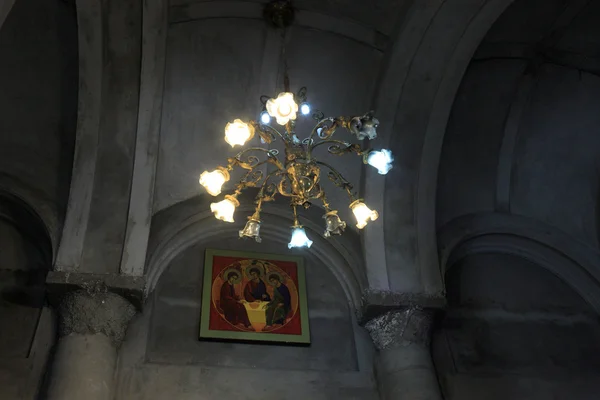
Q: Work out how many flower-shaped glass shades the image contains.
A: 10